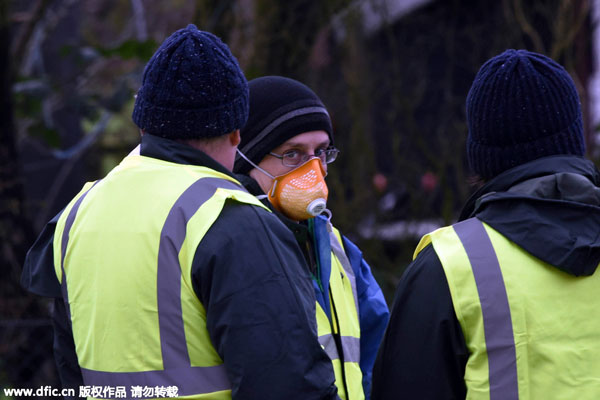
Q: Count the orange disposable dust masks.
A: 1